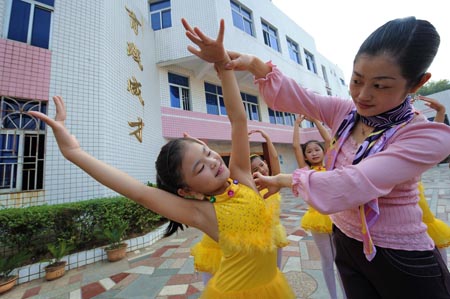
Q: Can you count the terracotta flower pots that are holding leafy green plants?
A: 3